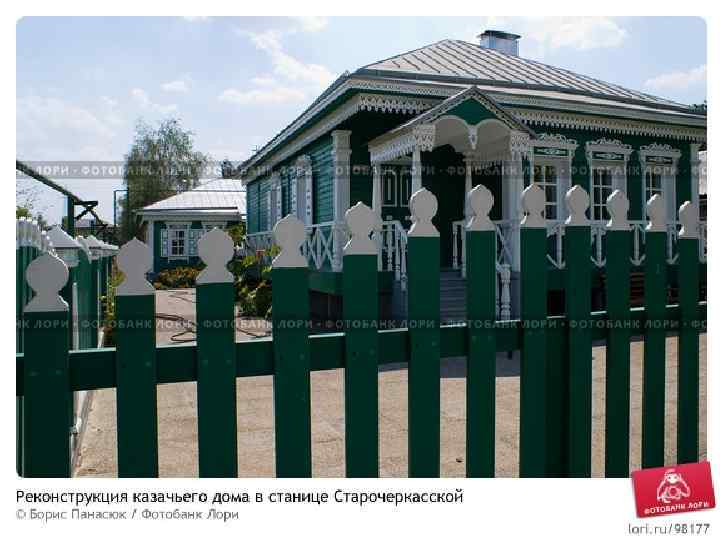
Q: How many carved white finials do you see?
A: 12